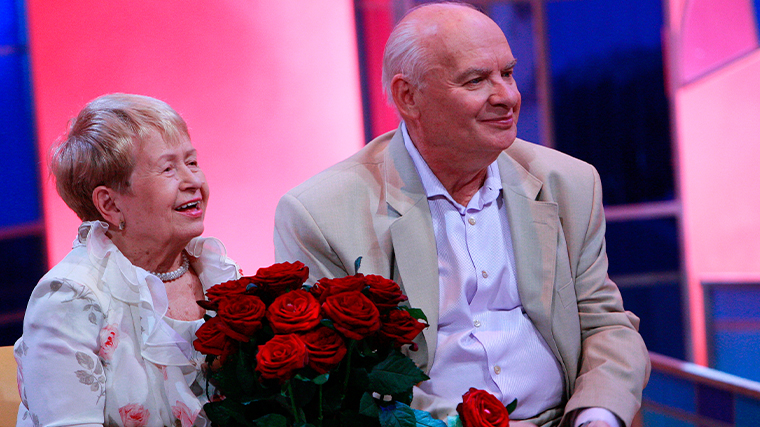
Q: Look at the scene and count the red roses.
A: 12